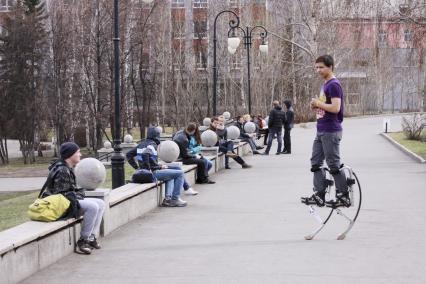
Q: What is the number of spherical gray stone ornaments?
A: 10